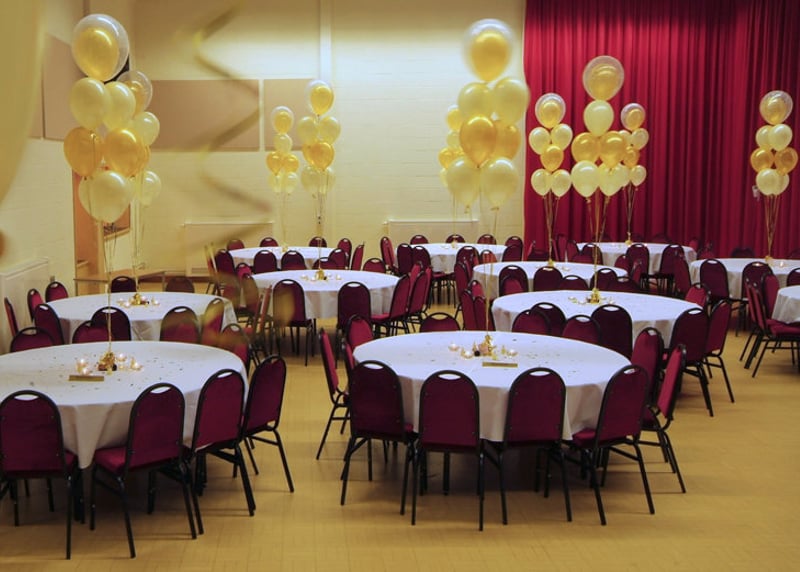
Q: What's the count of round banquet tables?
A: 11